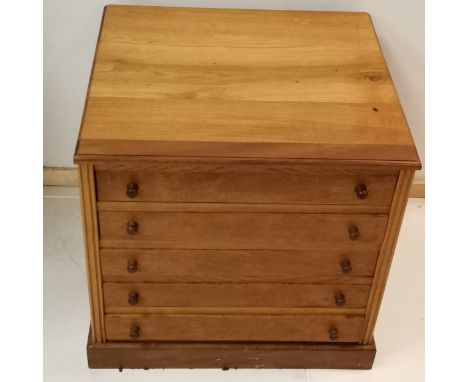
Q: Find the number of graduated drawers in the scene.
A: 5